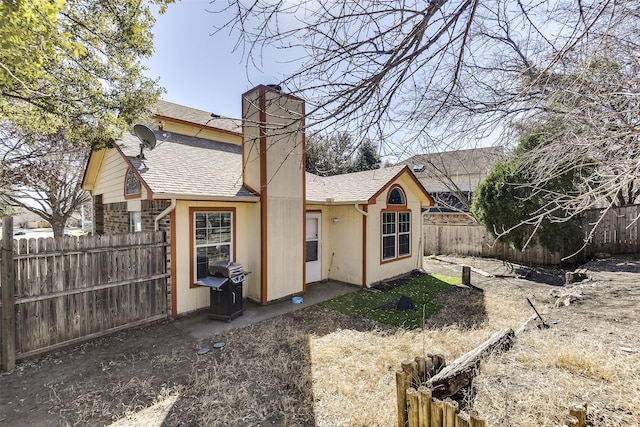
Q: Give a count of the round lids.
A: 2